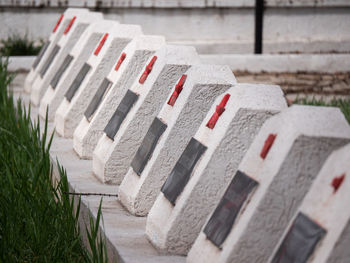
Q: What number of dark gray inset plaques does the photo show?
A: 10